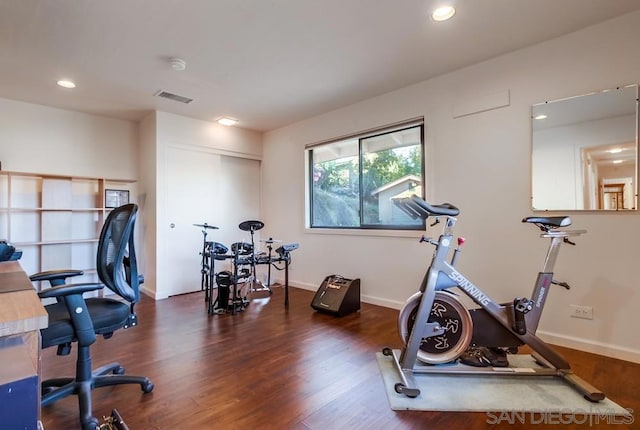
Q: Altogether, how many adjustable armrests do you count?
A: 2